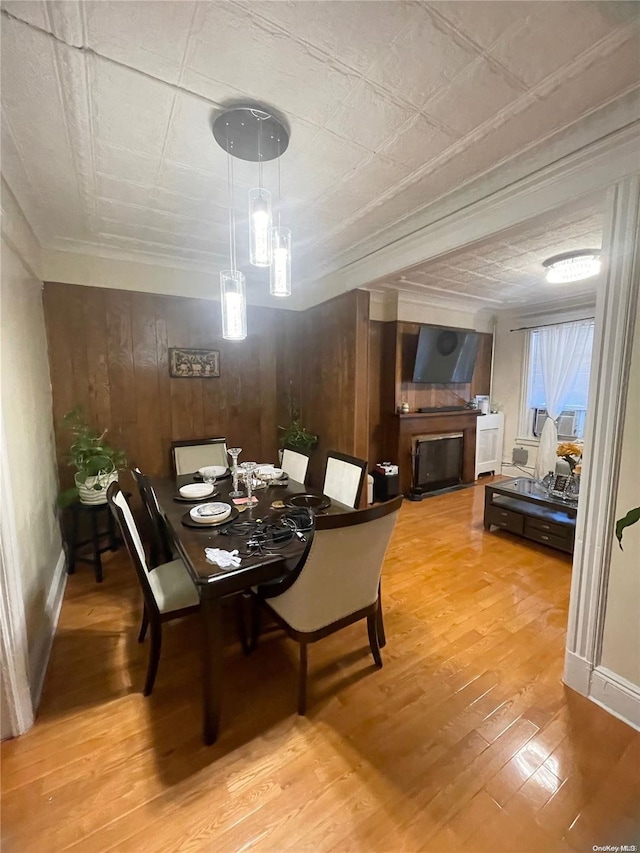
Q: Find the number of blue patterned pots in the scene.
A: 0